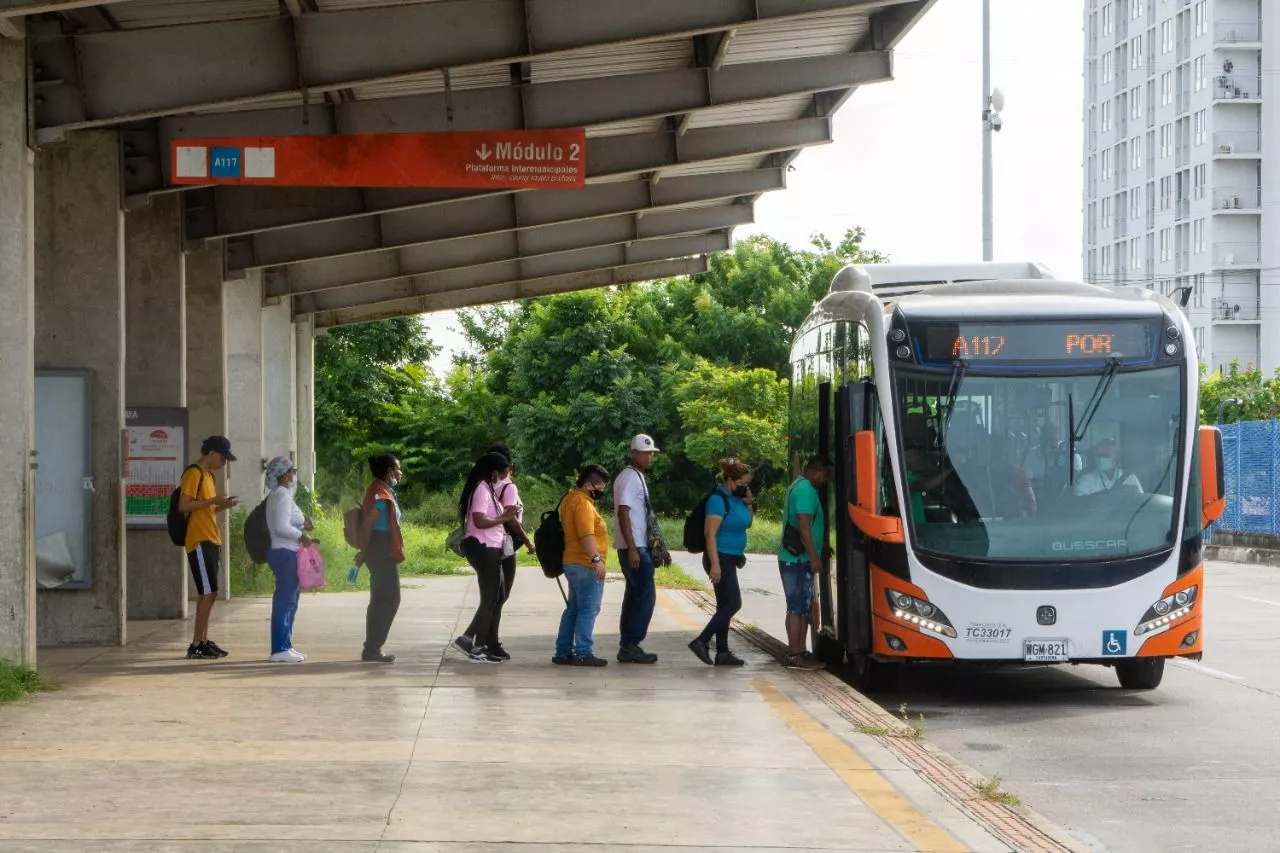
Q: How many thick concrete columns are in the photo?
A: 7